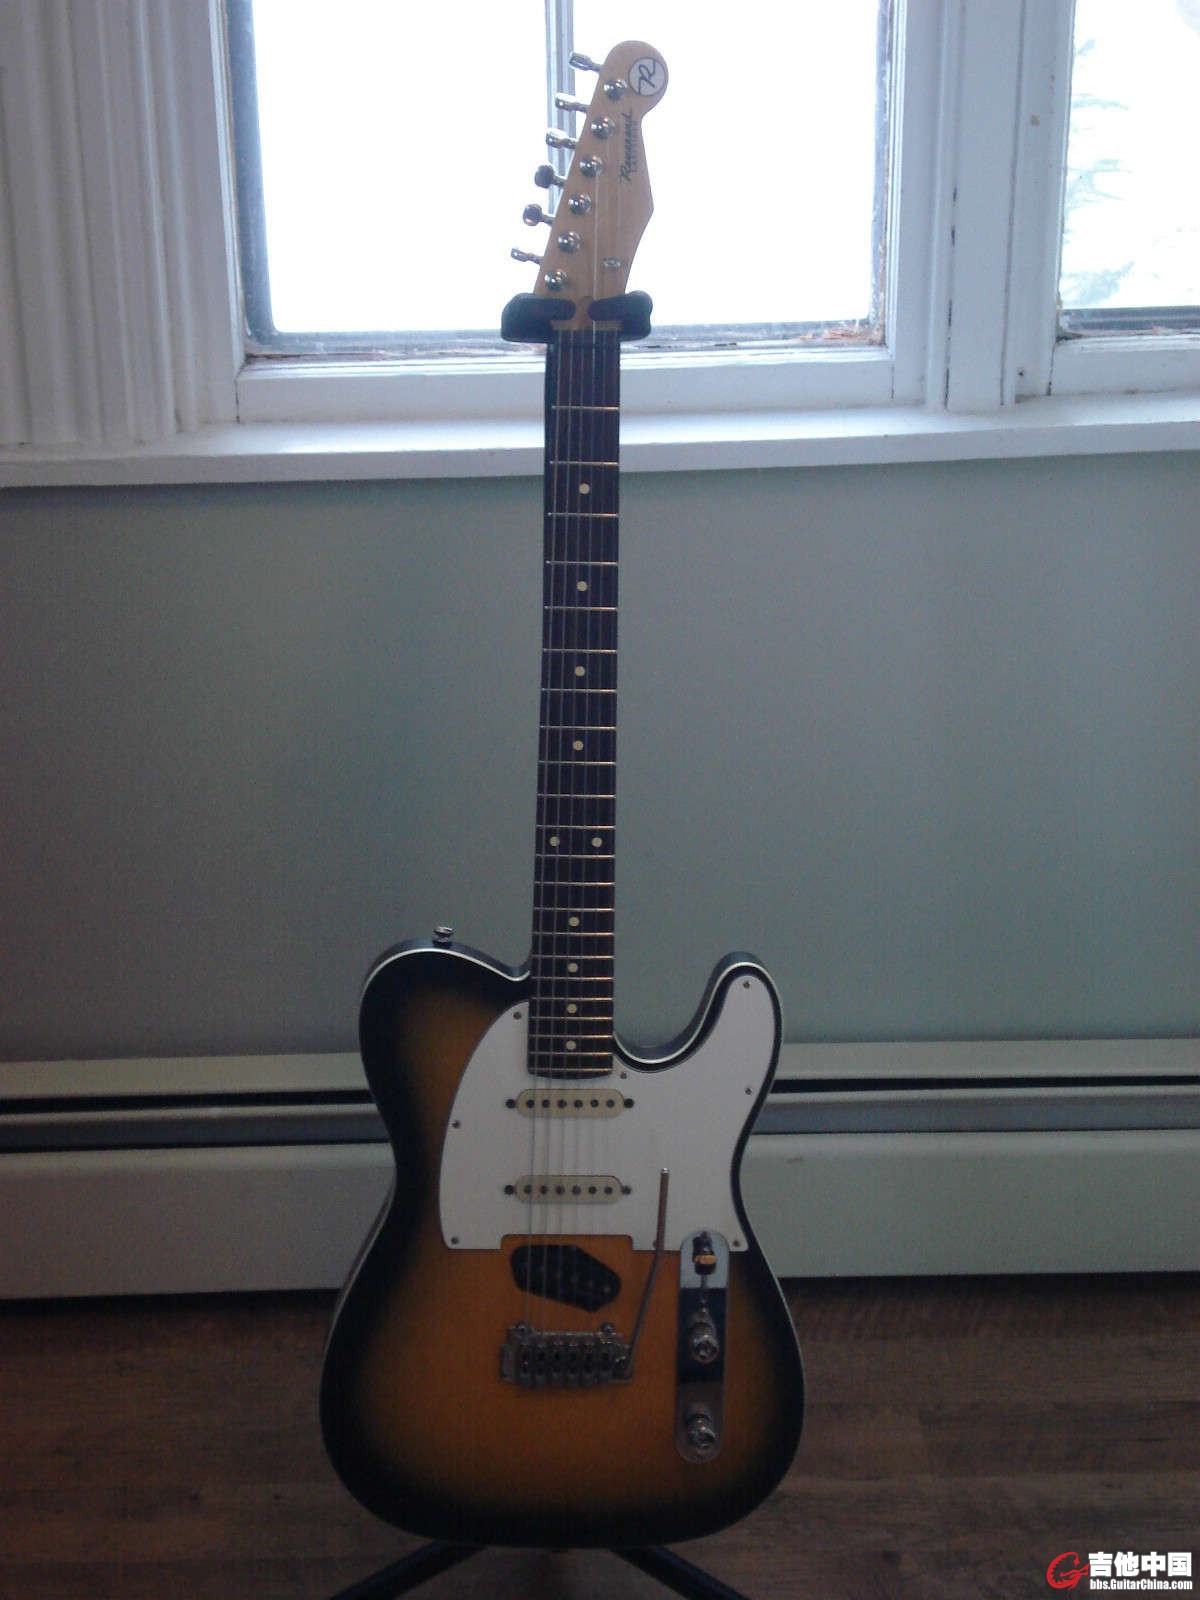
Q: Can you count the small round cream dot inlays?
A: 10